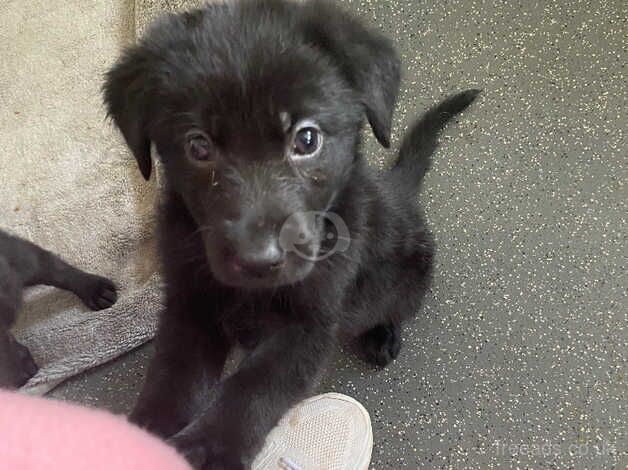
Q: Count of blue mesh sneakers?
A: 0